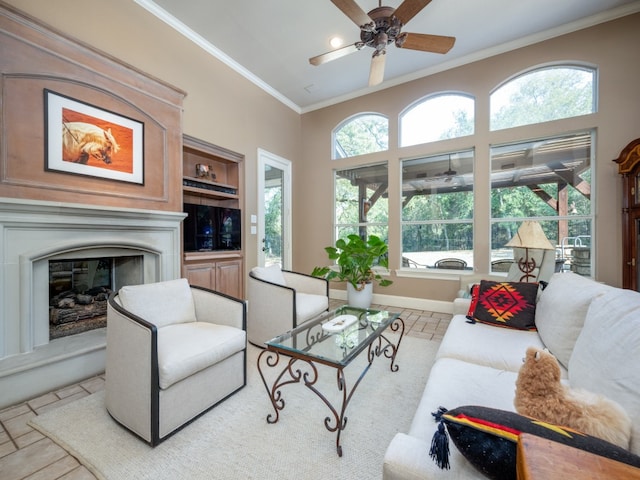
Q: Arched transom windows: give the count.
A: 3